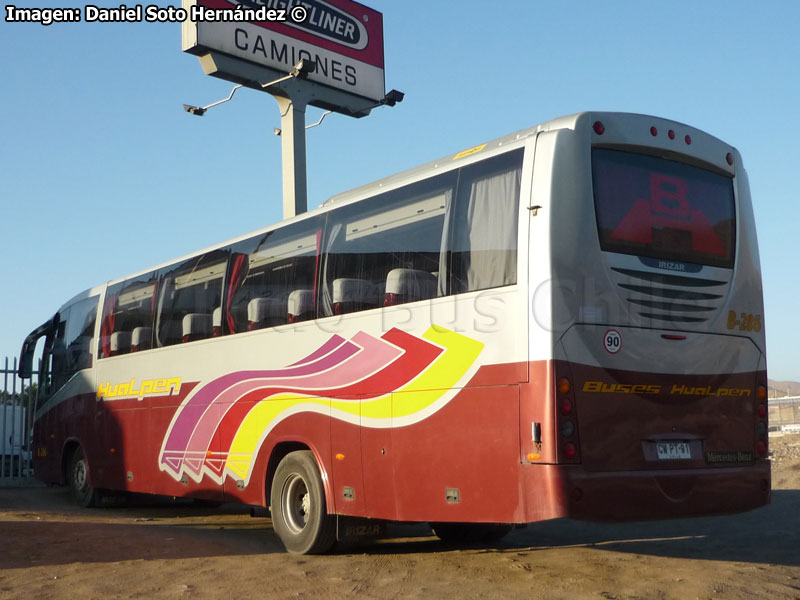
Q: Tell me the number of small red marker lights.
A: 5